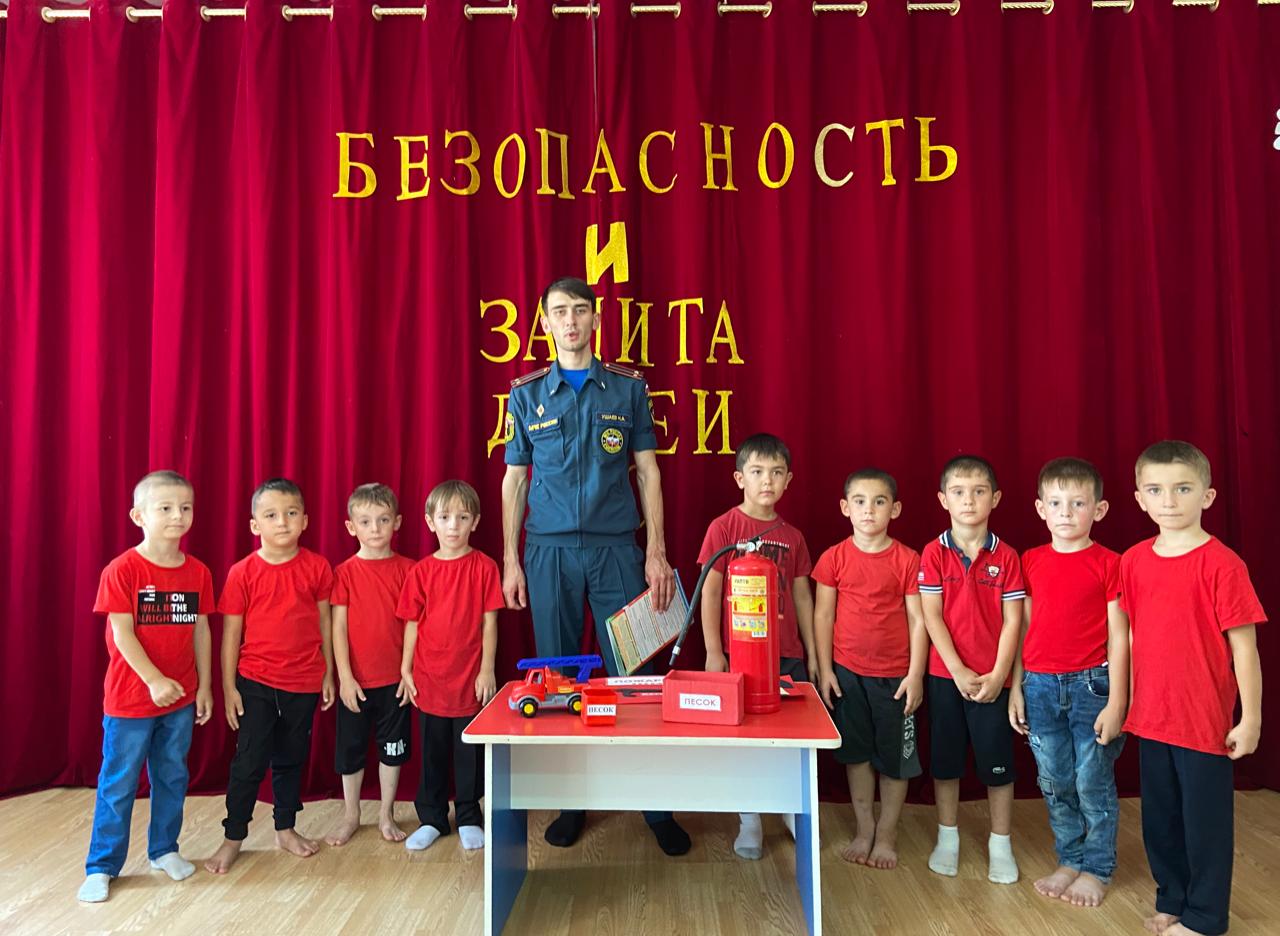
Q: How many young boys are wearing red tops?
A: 9